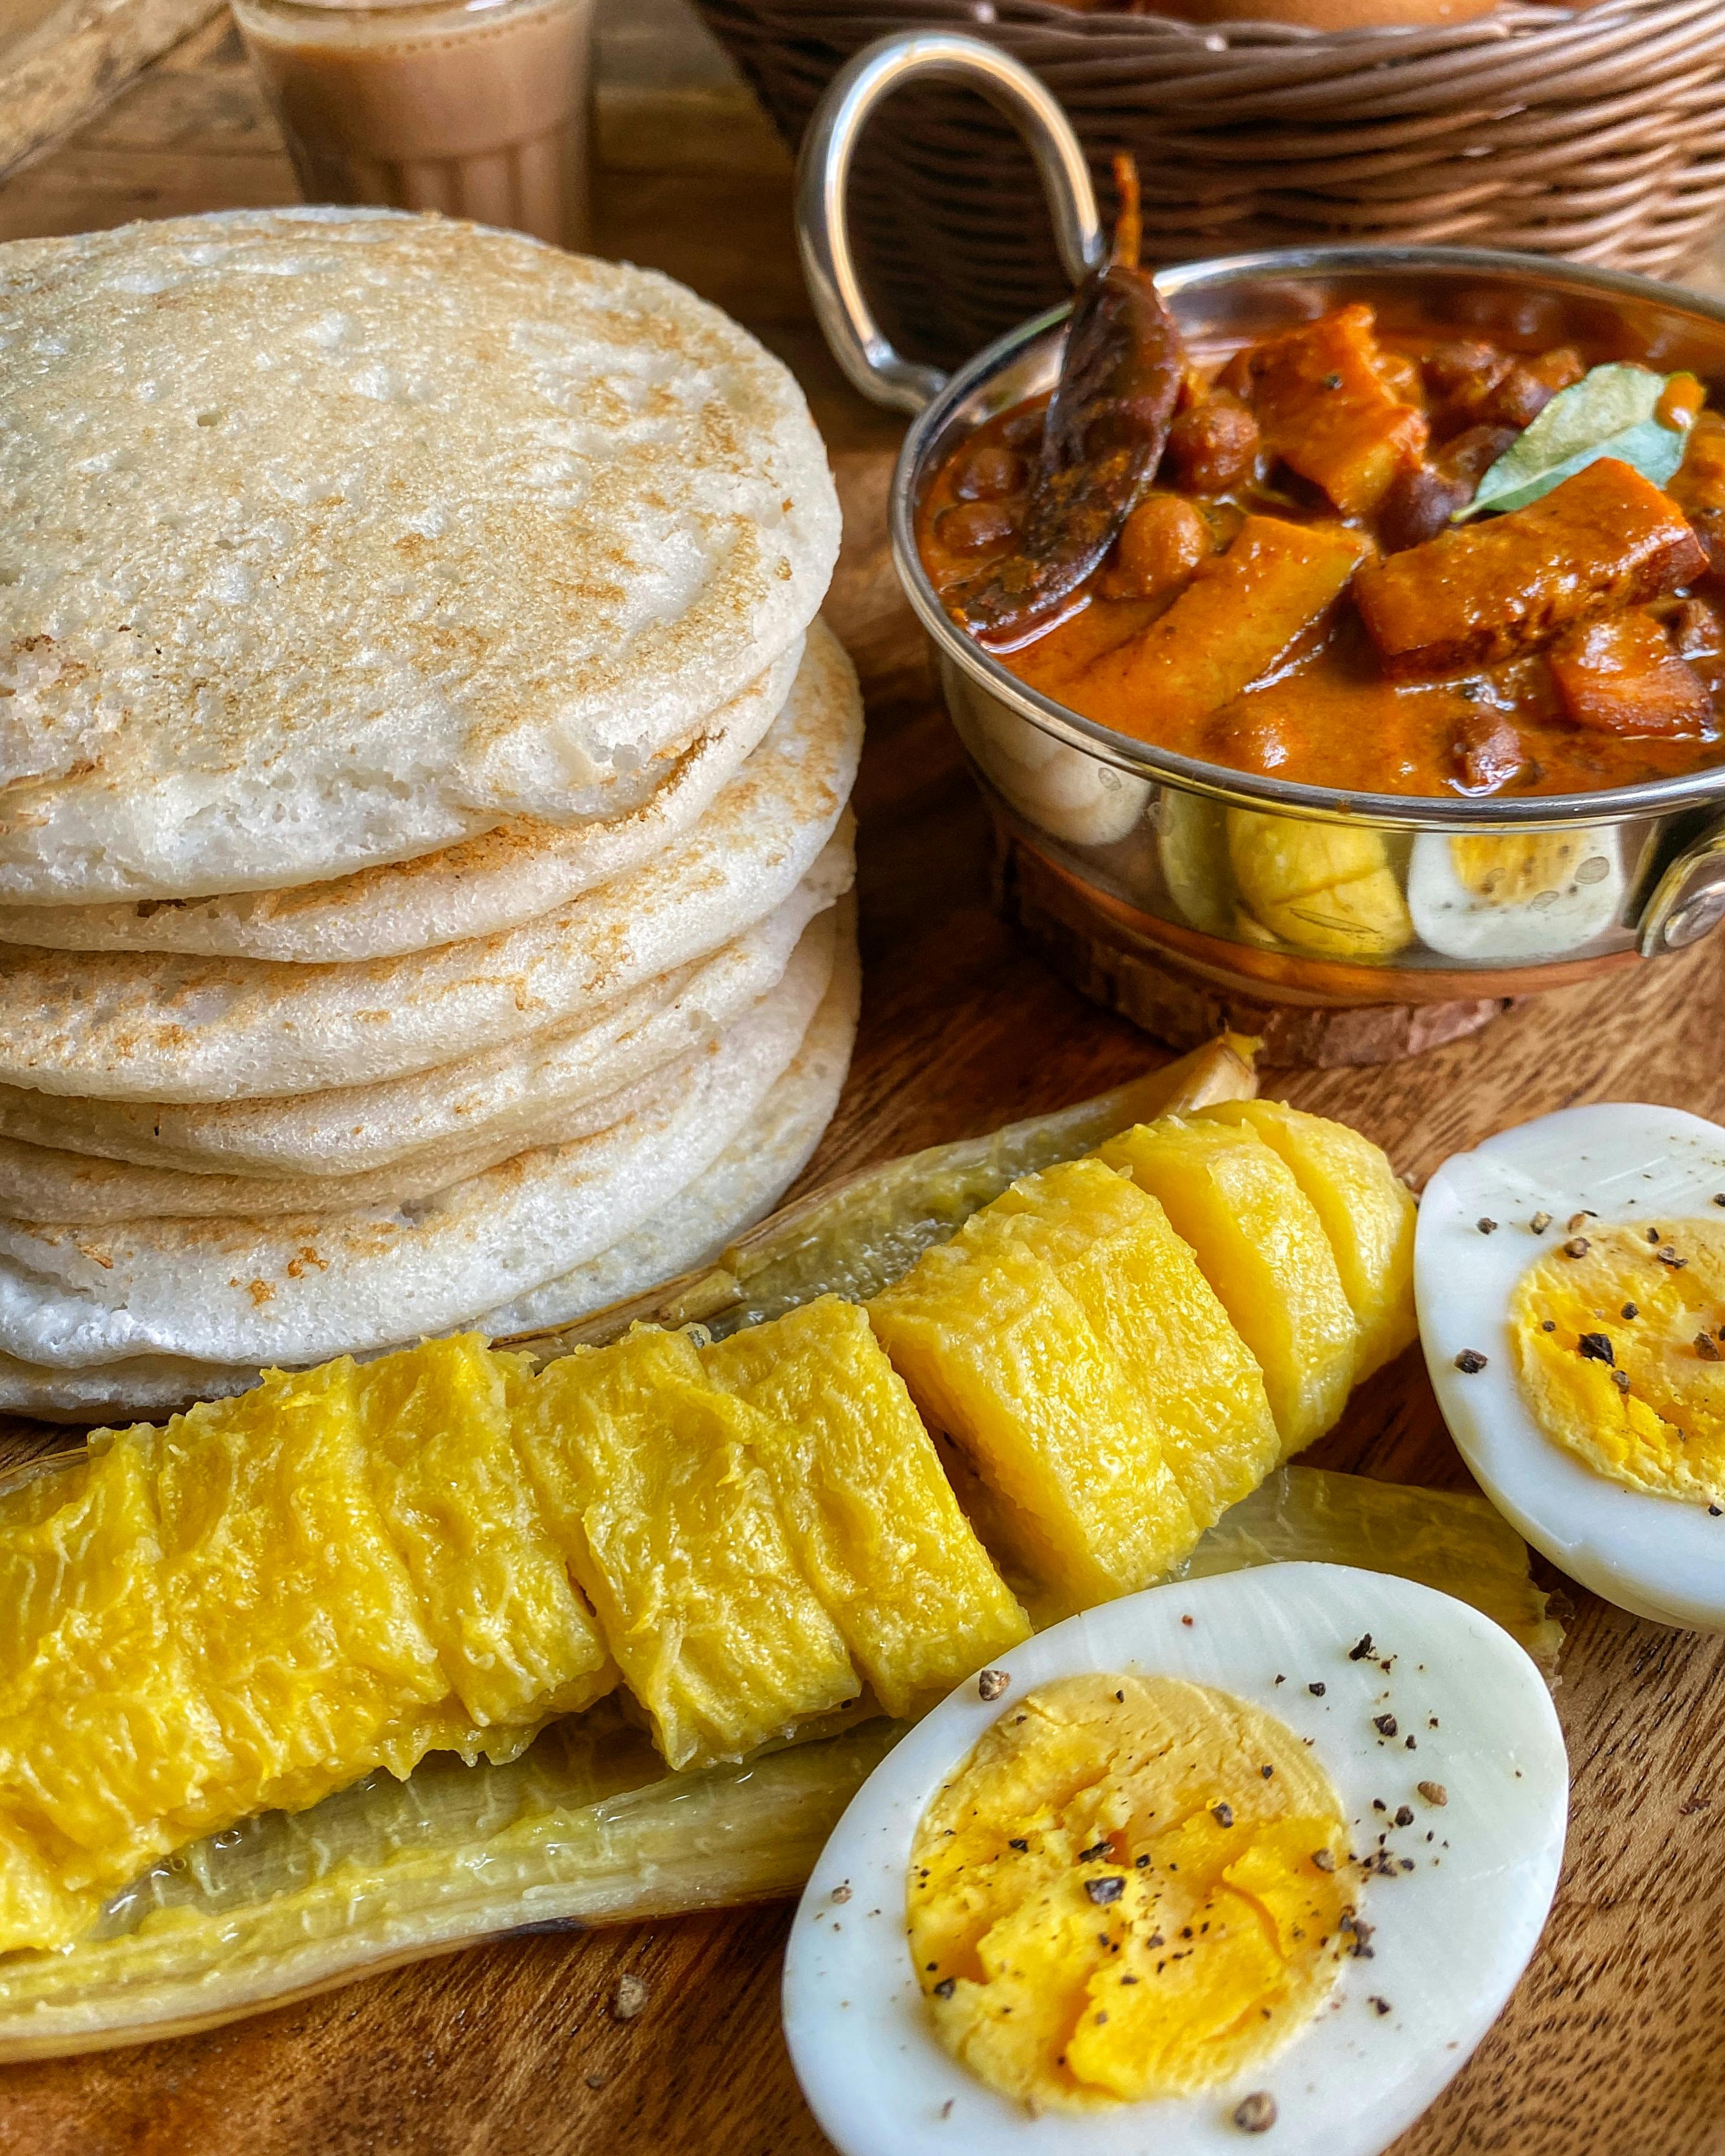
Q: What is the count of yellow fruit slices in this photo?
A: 9